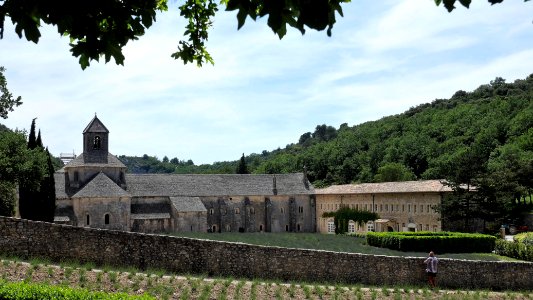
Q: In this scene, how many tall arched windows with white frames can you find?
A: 3